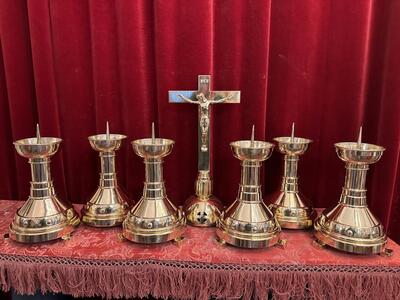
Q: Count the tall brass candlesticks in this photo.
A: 6